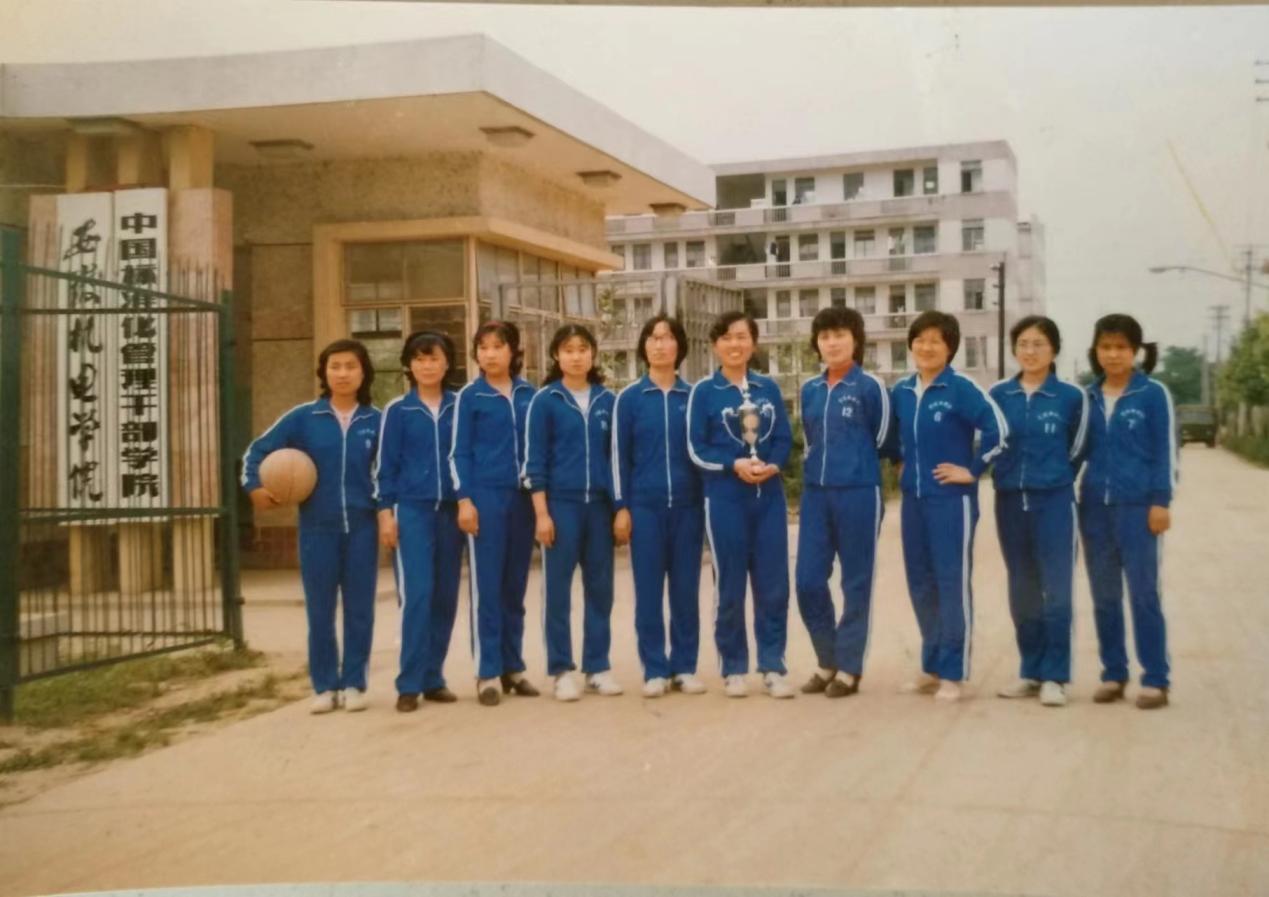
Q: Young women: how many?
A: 10